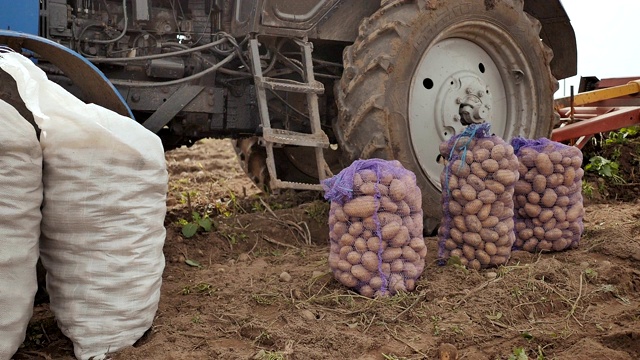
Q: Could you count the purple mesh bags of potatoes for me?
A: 3